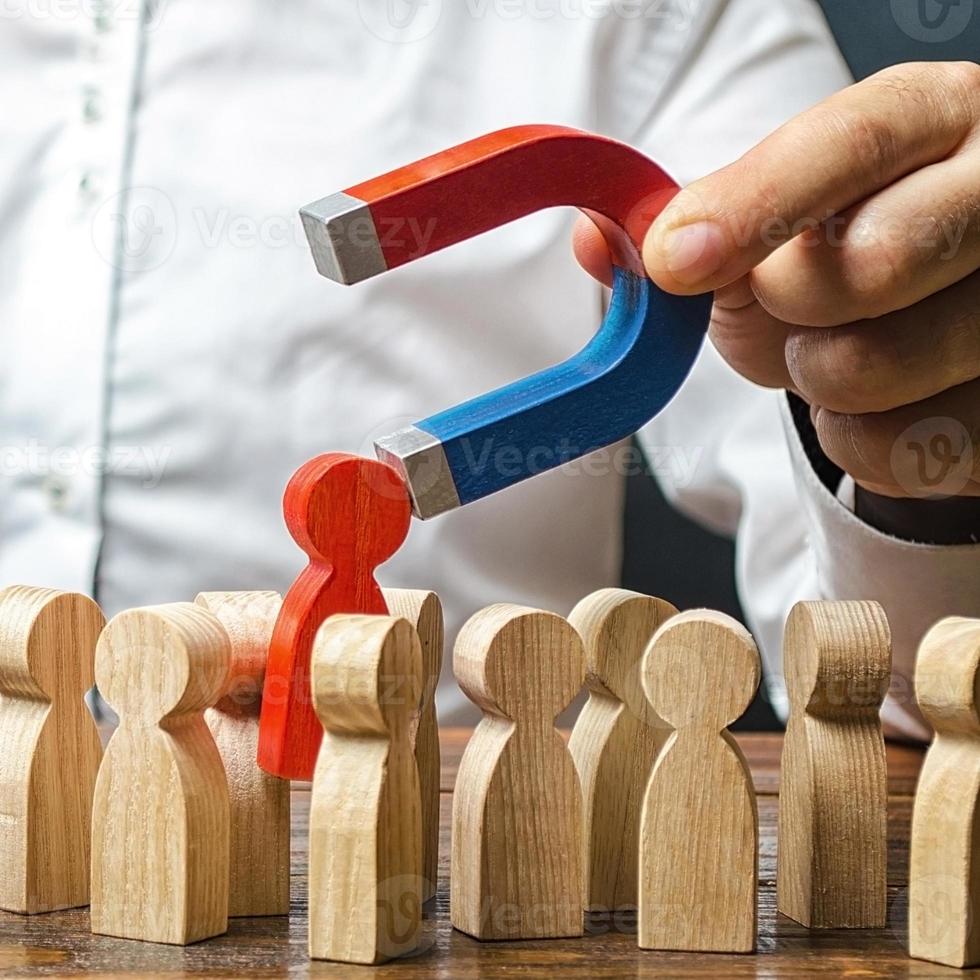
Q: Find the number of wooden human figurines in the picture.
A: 11